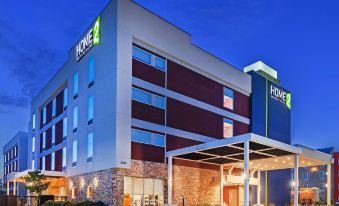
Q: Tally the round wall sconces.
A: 3